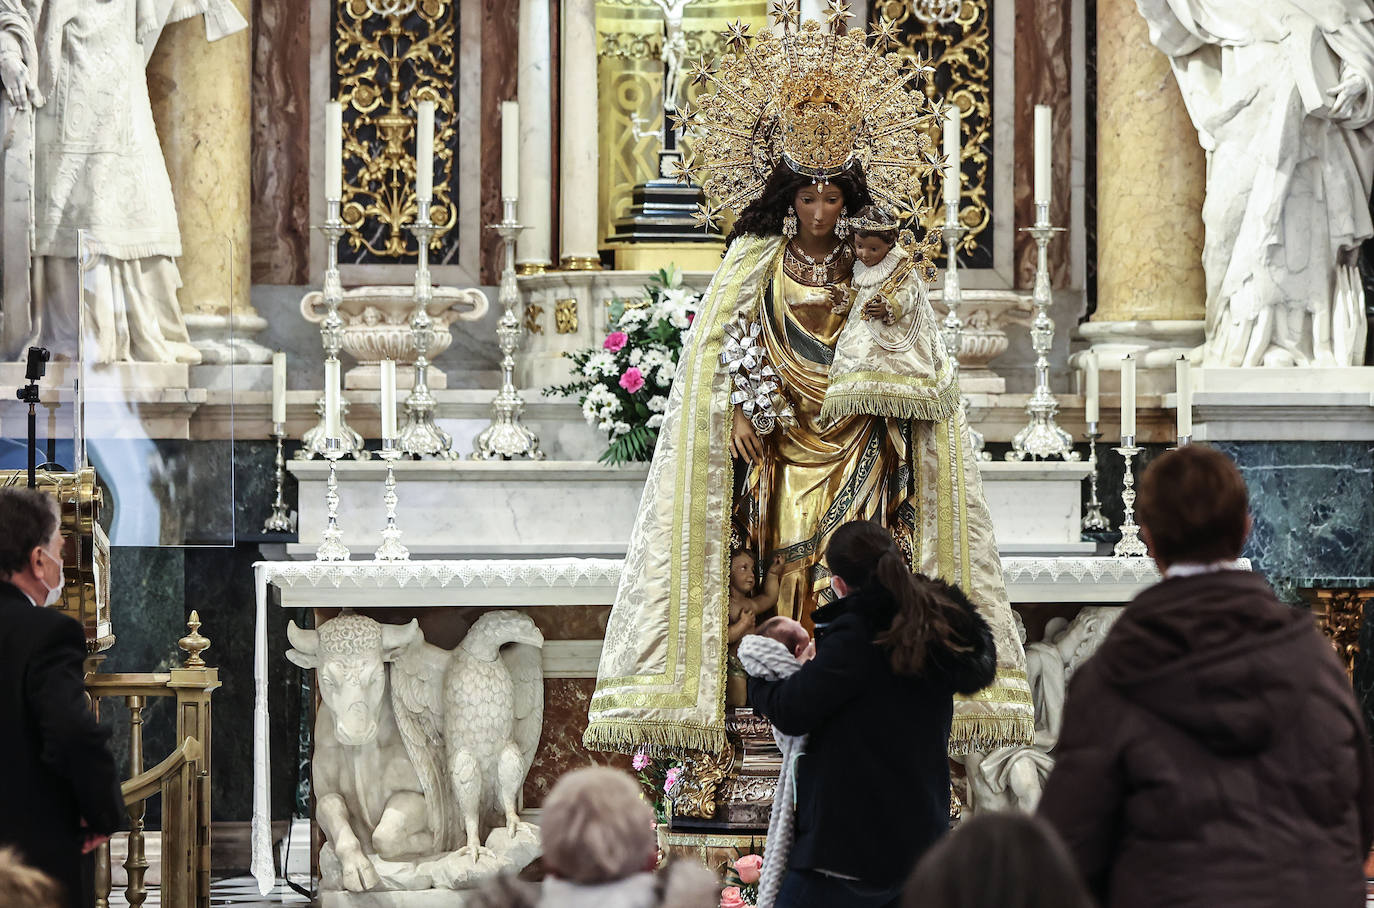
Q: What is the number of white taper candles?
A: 11